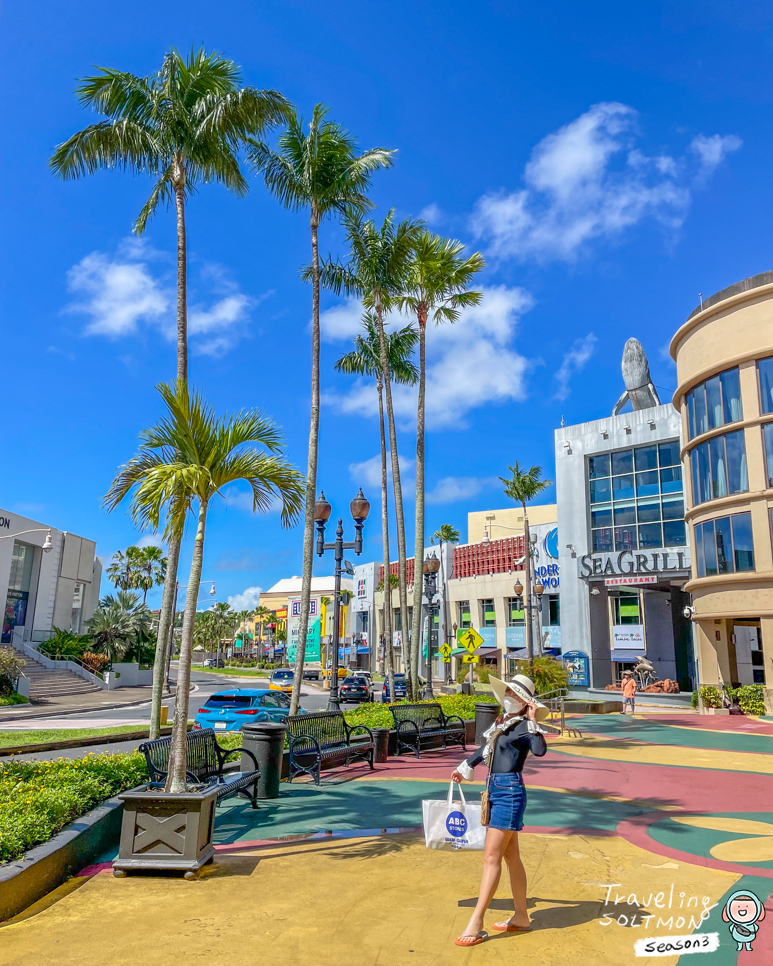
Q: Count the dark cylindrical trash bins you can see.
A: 3